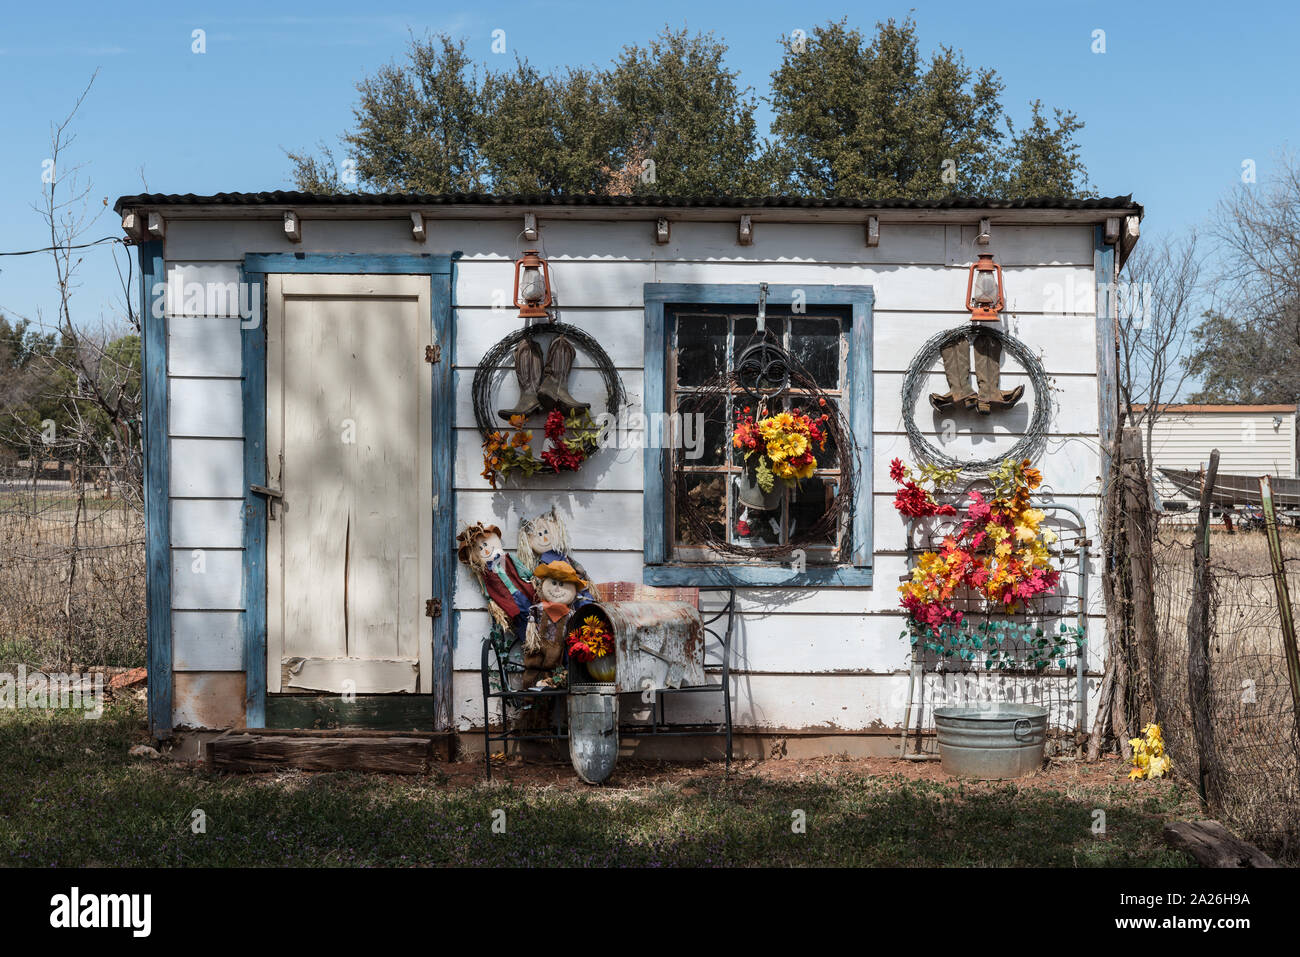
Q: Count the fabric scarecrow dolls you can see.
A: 3